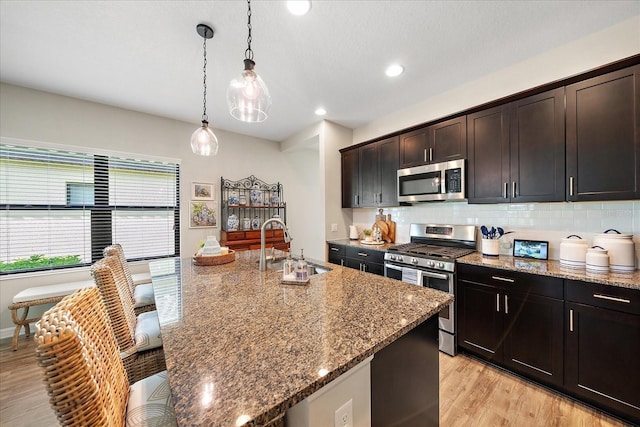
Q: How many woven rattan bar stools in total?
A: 3